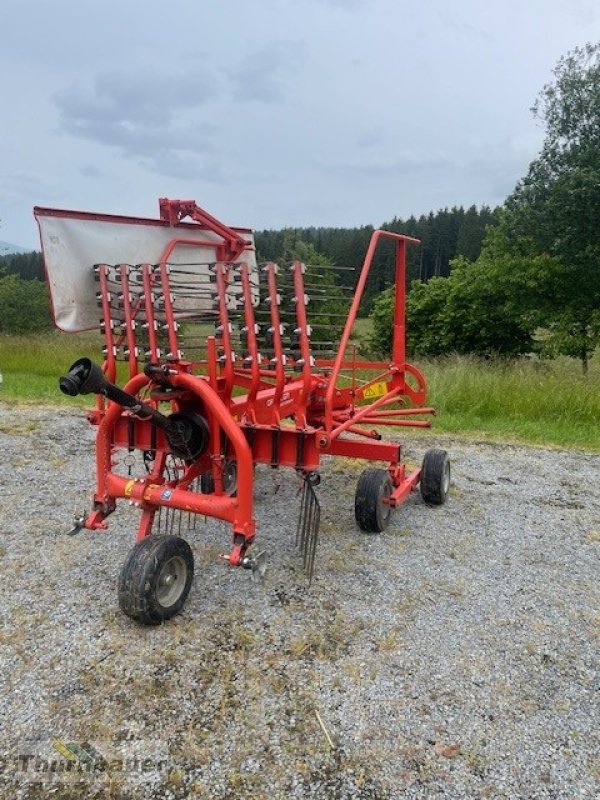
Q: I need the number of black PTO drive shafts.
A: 1